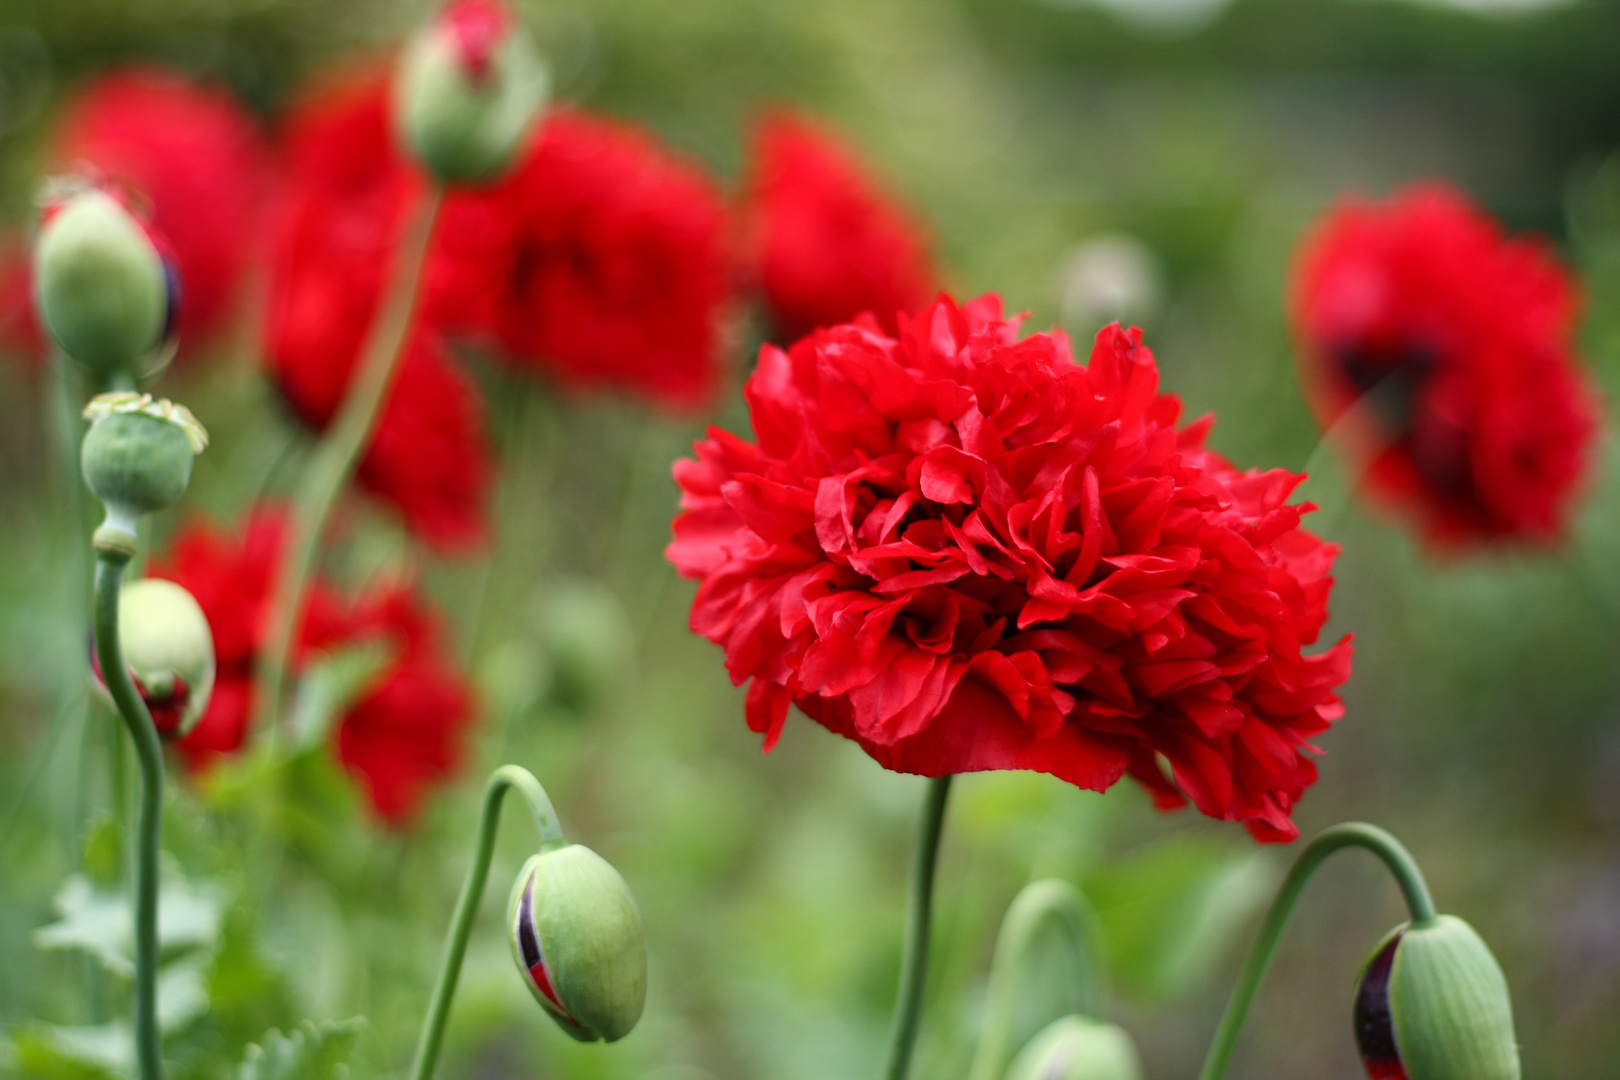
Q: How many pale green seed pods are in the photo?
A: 7